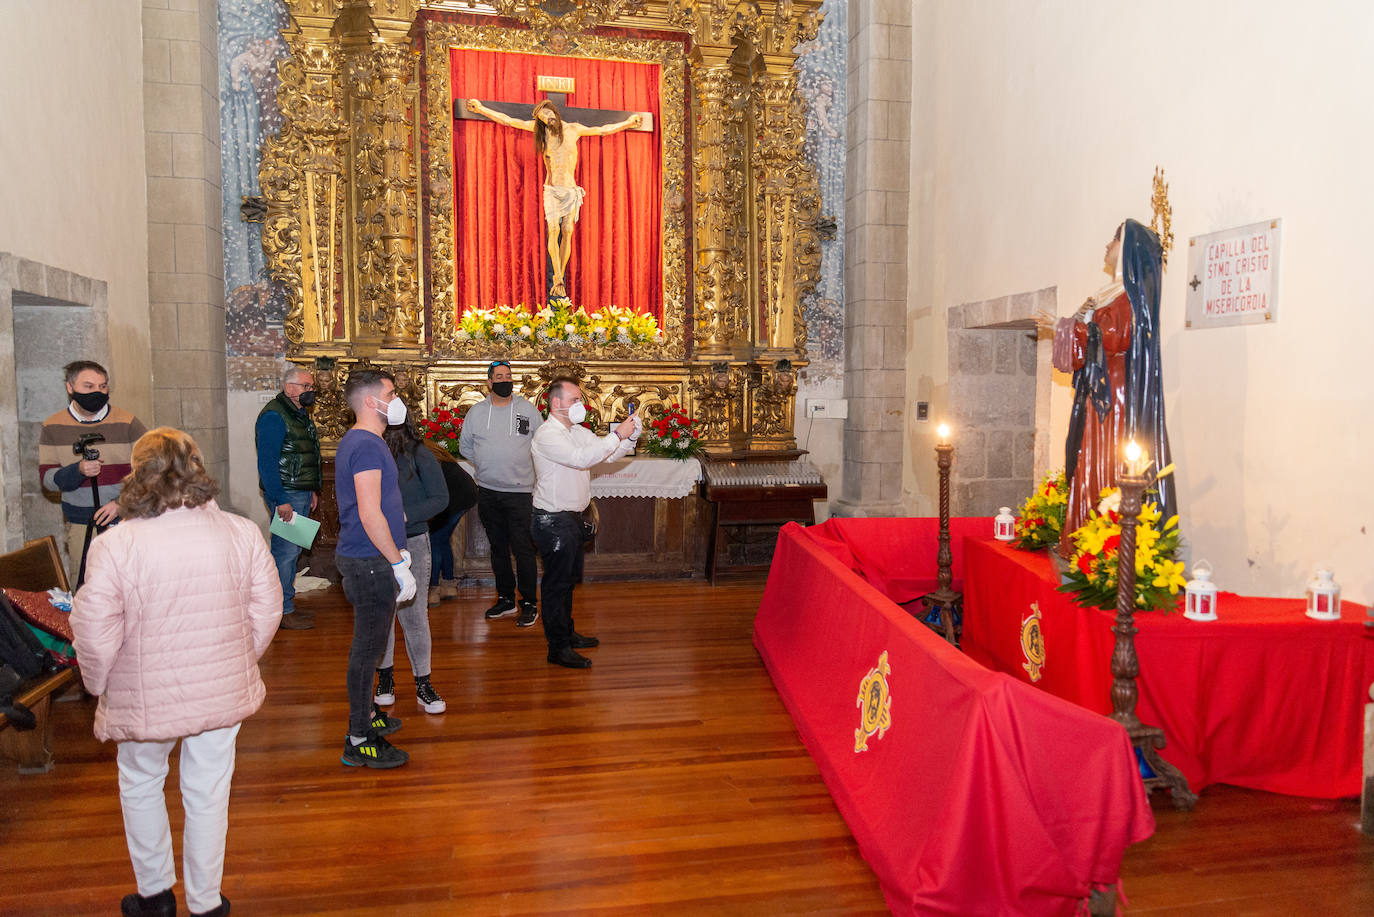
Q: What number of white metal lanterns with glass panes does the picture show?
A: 3